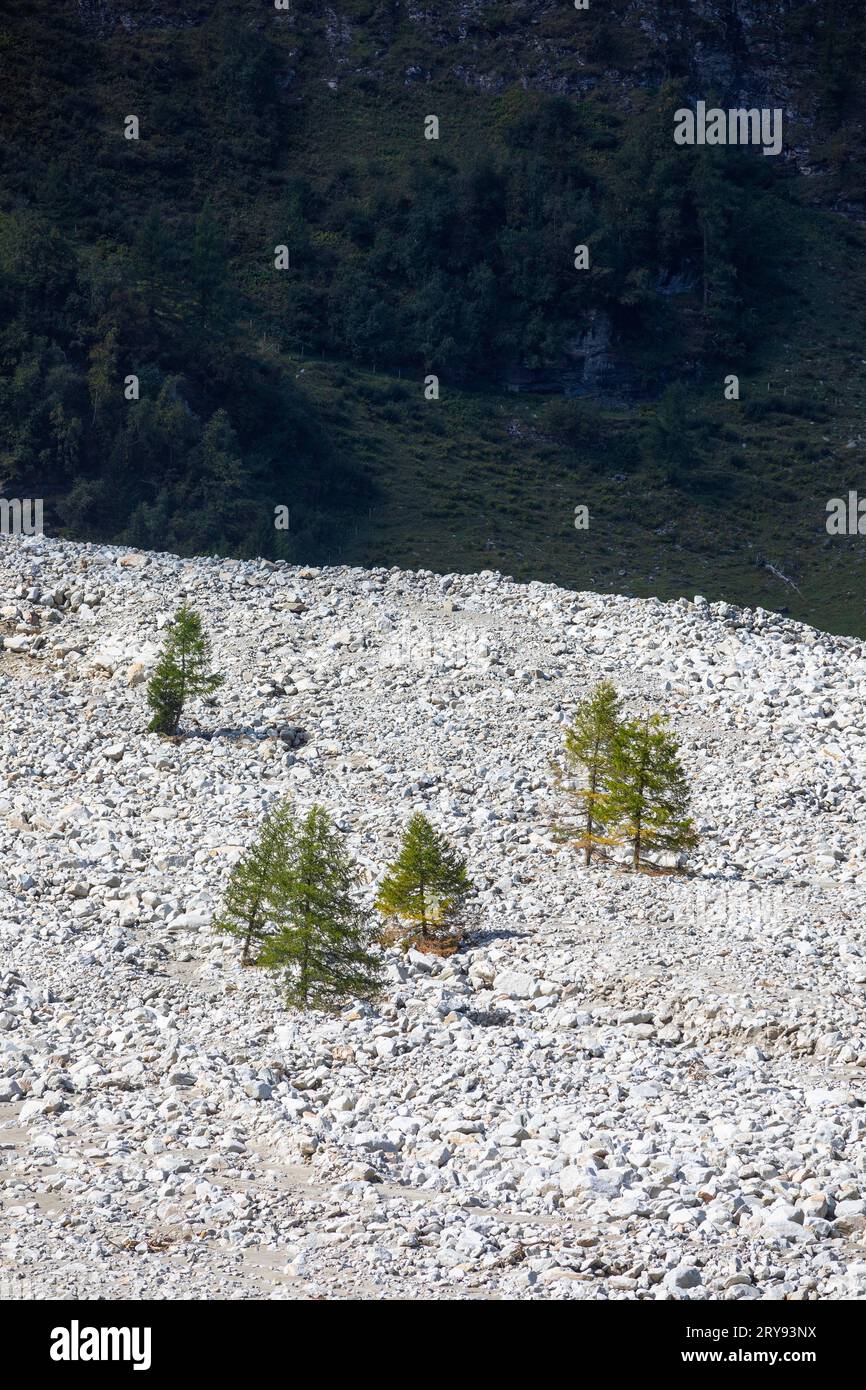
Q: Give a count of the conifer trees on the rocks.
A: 6